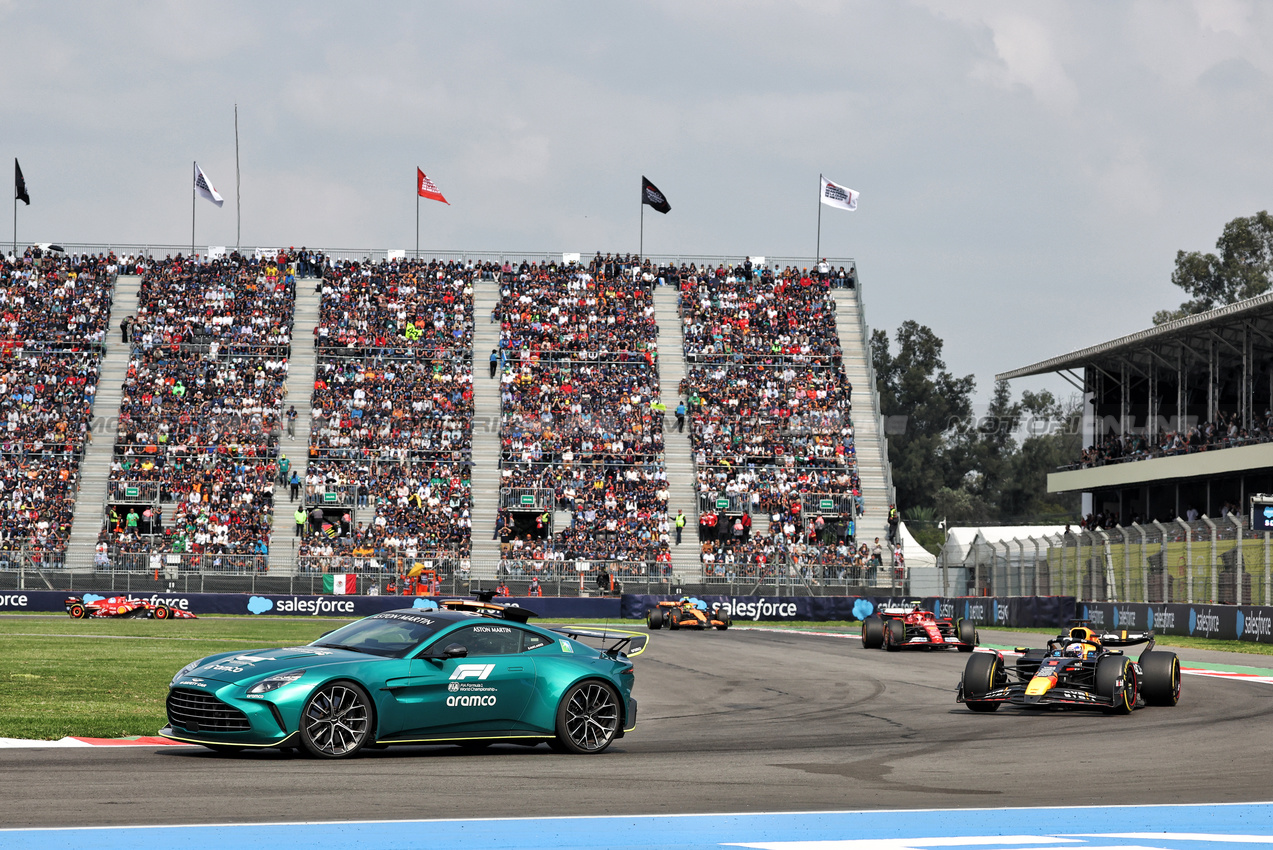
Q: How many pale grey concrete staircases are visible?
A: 5